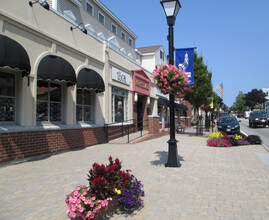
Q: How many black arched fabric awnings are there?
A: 3